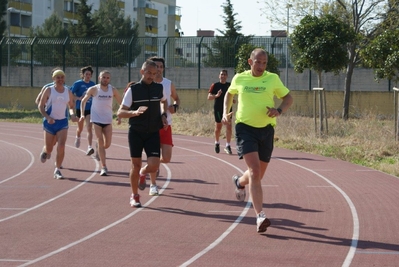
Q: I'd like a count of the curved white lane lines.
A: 5